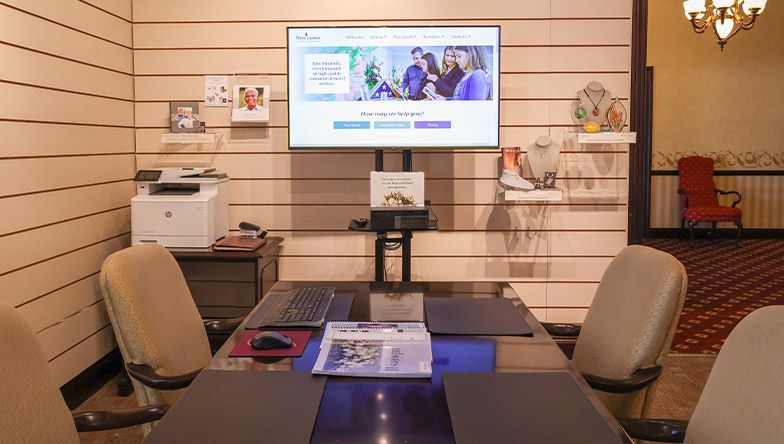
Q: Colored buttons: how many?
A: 3